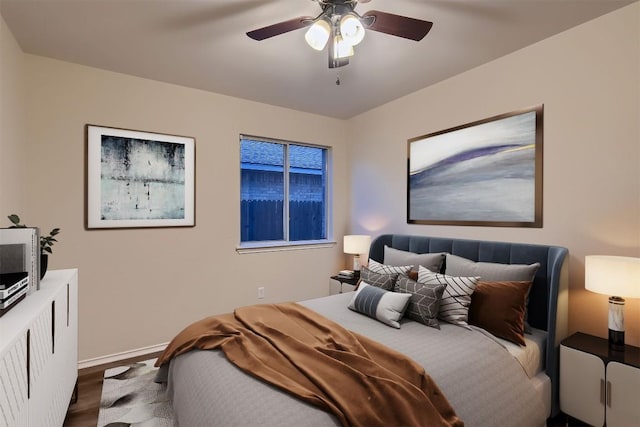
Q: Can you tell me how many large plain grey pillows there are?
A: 2